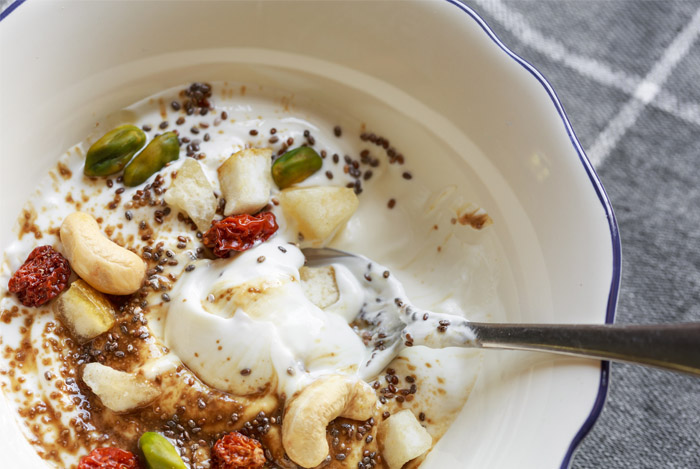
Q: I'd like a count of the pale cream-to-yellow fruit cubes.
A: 7